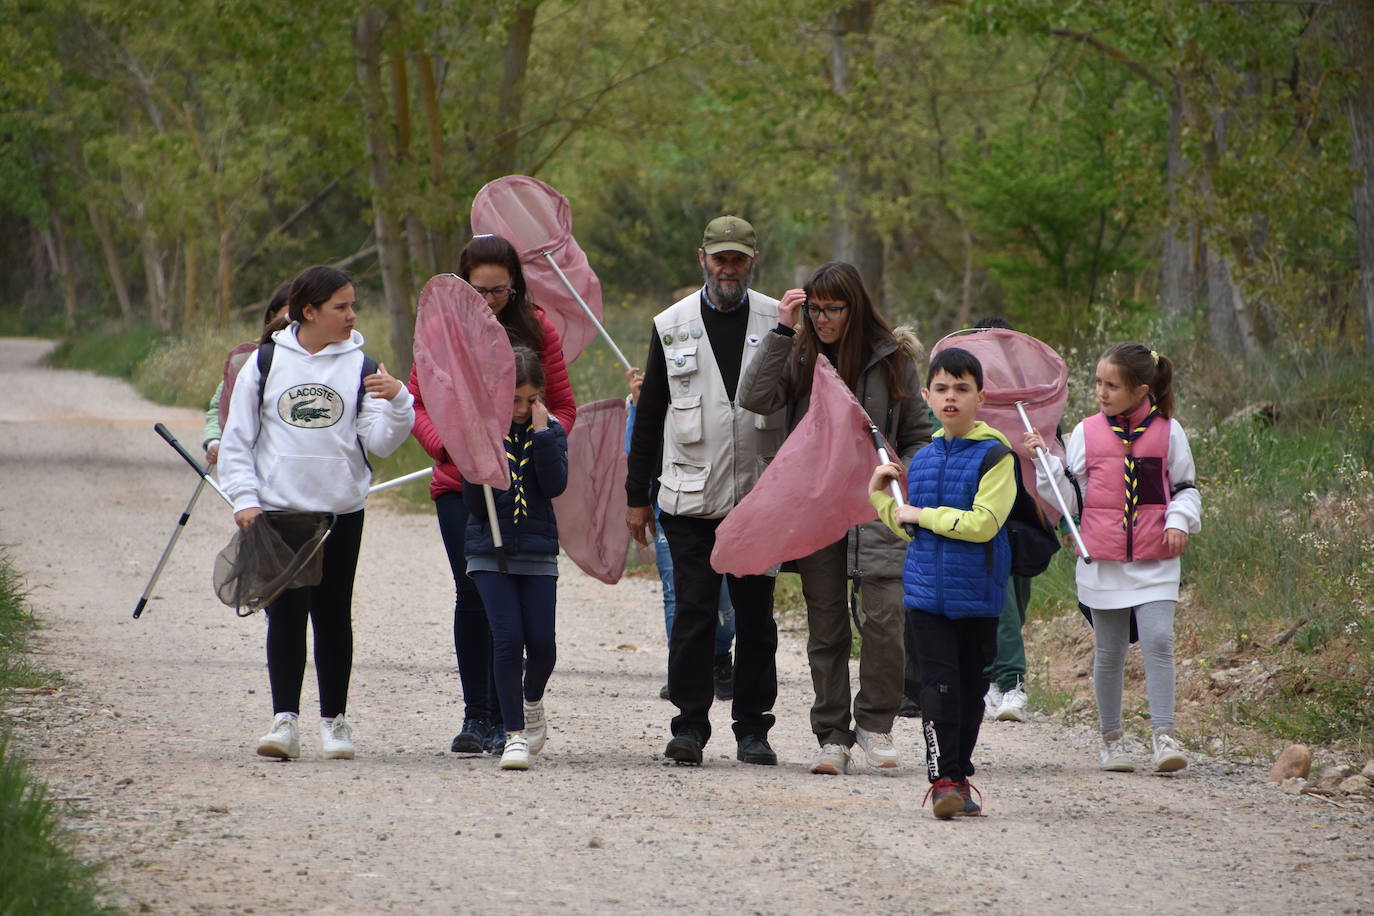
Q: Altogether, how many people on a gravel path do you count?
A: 10